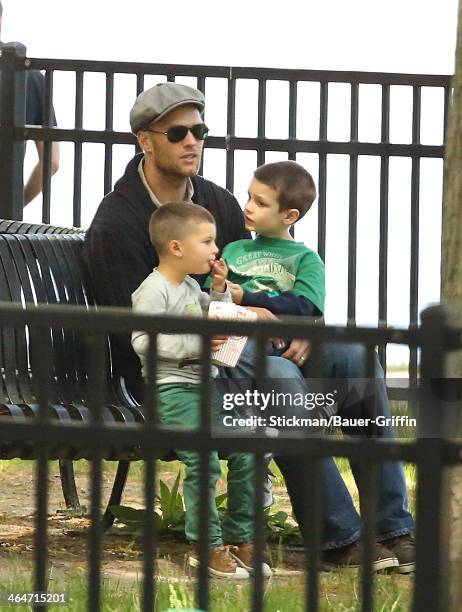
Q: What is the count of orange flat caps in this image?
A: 0